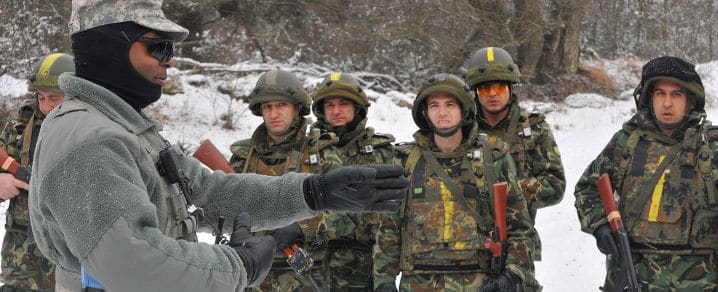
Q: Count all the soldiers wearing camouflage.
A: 6